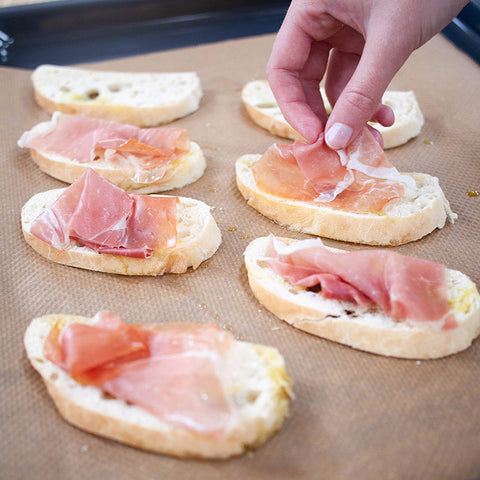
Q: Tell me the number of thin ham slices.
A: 5